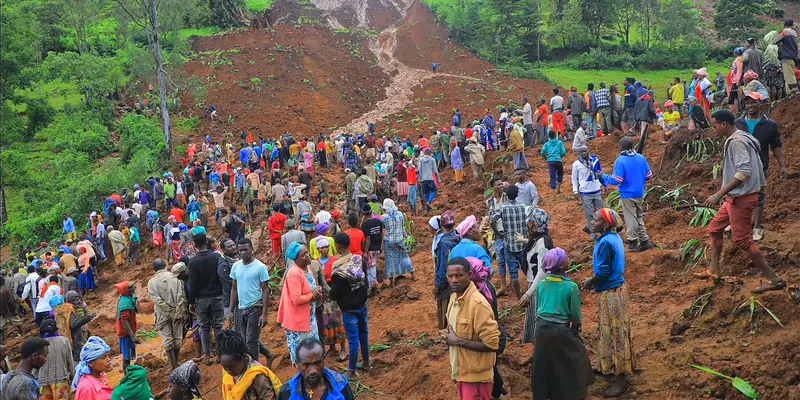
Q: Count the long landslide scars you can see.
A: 1